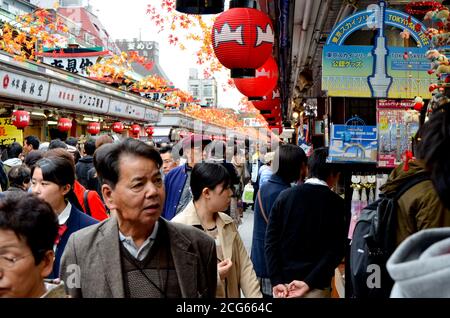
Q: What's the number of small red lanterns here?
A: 6